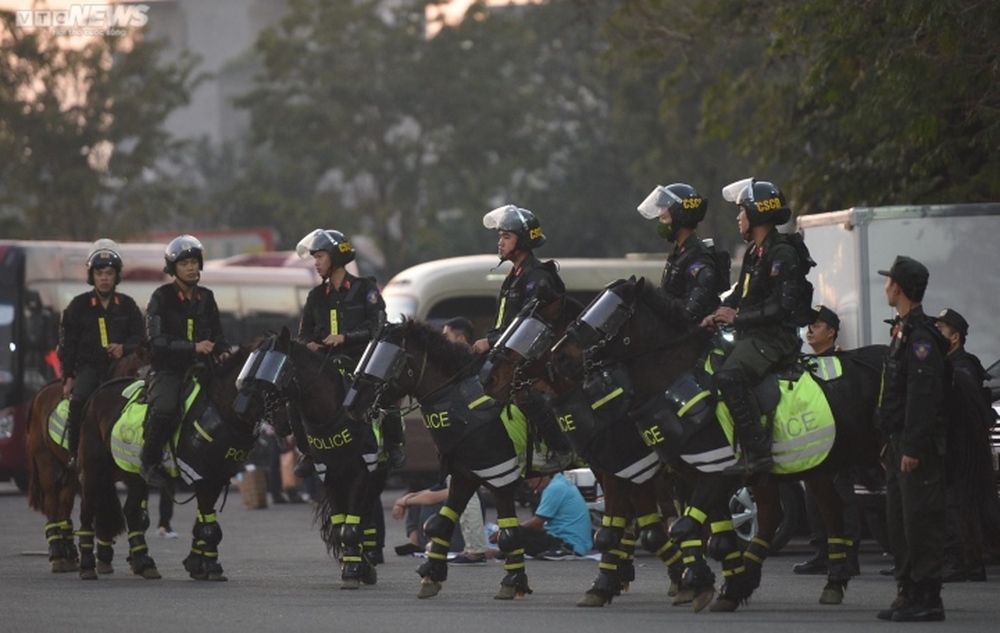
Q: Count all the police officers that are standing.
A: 3